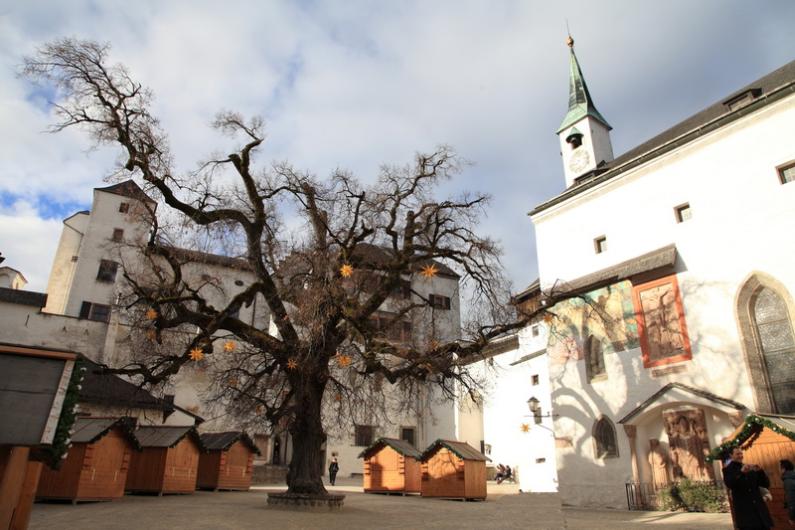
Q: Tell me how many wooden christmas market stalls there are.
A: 7